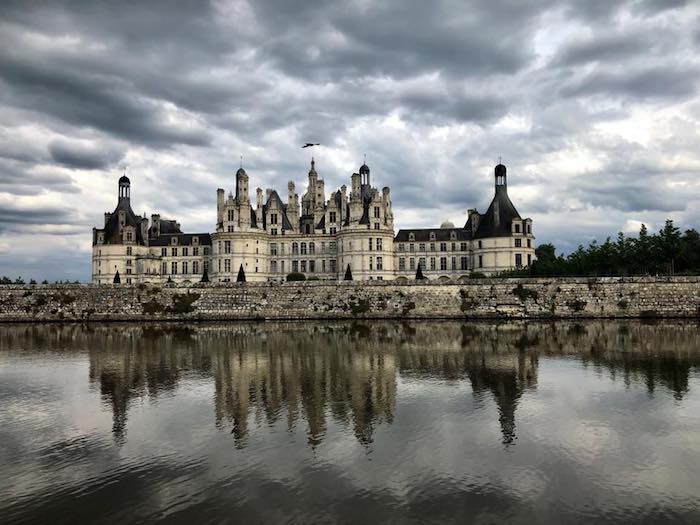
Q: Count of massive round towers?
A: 4